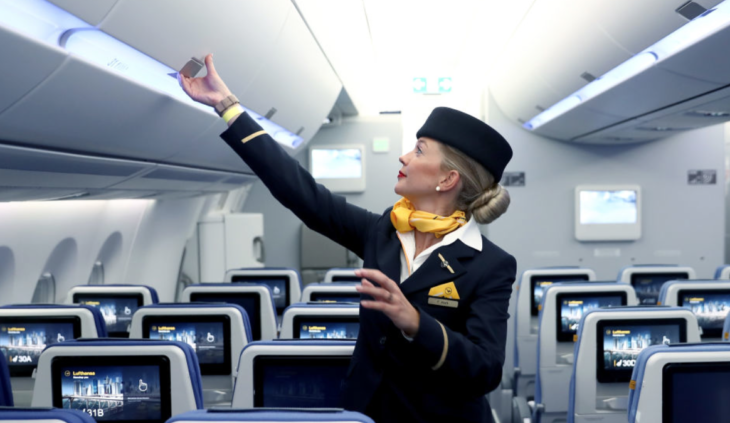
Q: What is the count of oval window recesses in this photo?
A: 3